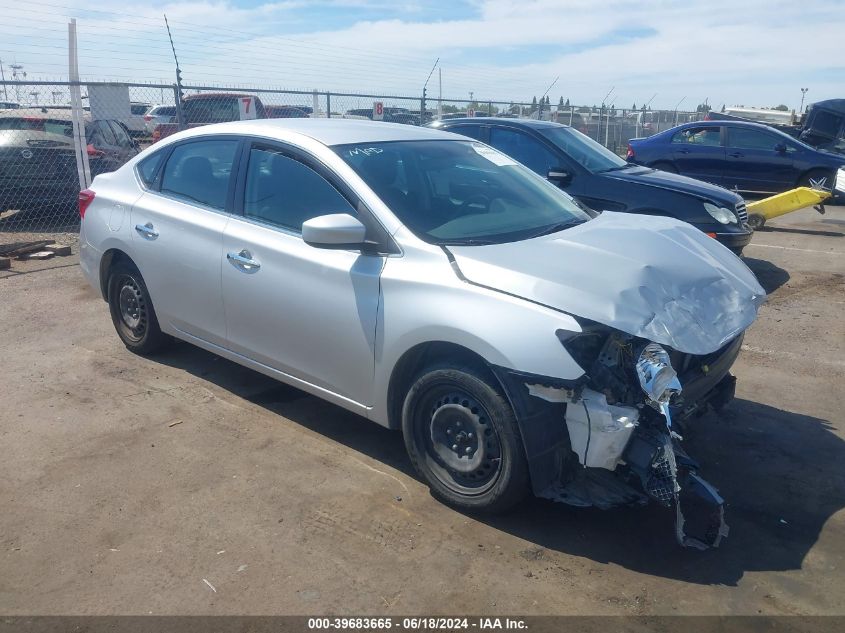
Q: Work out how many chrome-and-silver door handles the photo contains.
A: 2